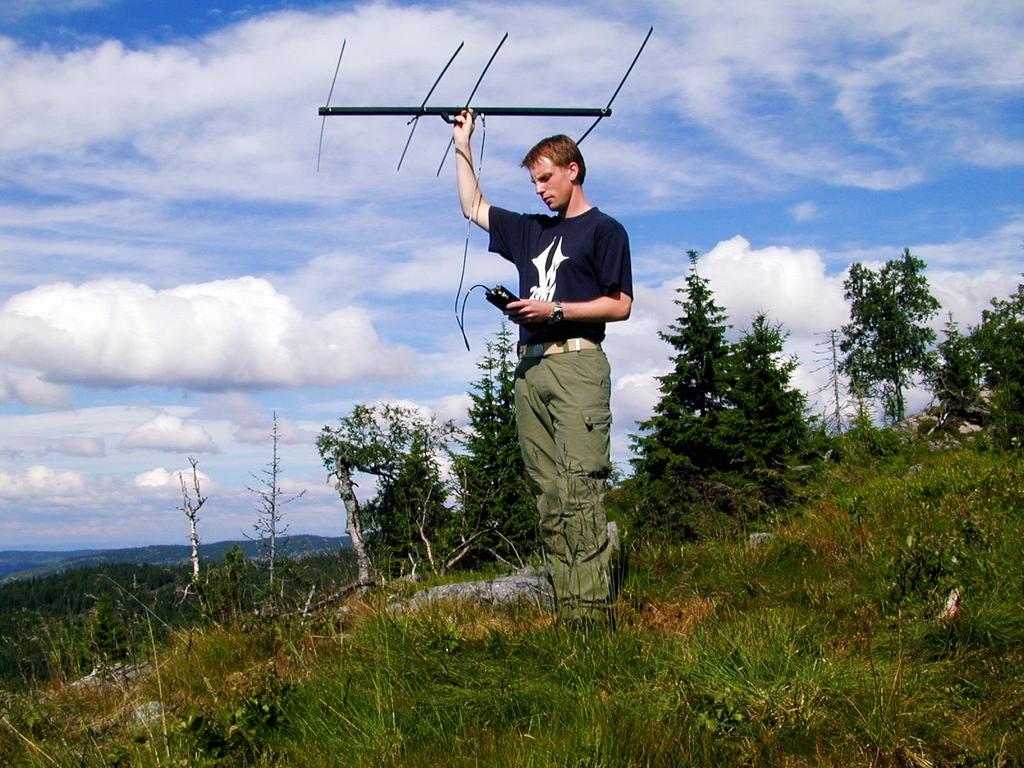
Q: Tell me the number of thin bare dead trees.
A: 3